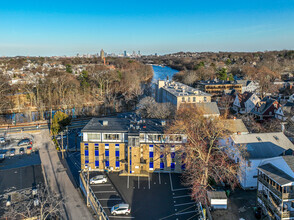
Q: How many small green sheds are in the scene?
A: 0